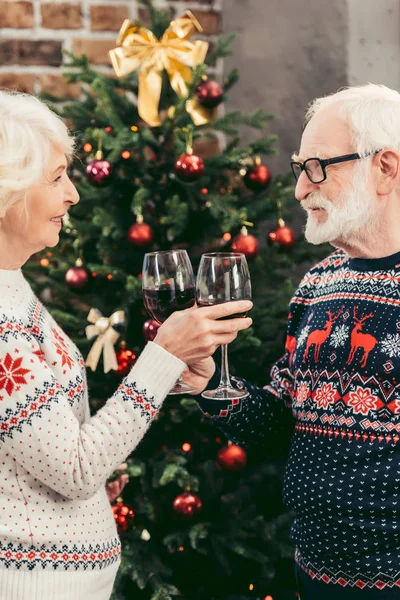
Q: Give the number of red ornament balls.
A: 13